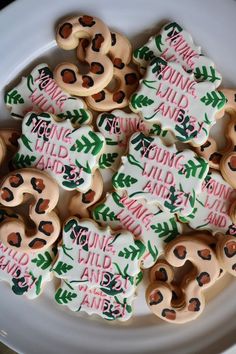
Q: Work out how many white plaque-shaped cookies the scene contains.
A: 11